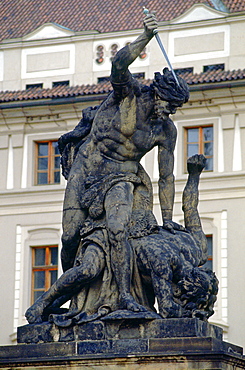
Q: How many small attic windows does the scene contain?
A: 6